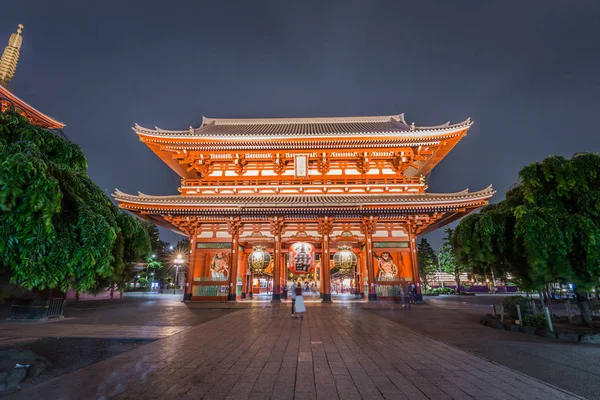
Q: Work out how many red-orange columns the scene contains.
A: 6